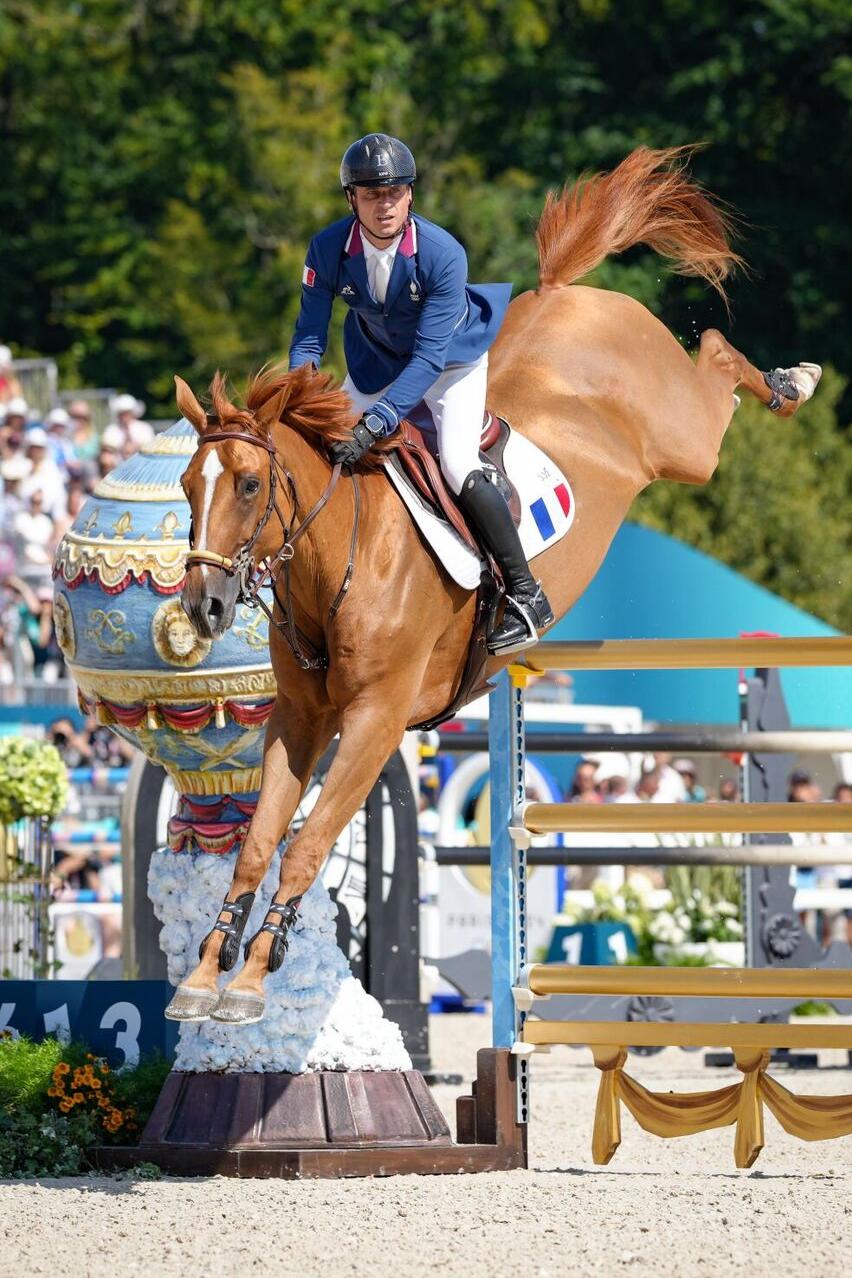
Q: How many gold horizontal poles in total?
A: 4